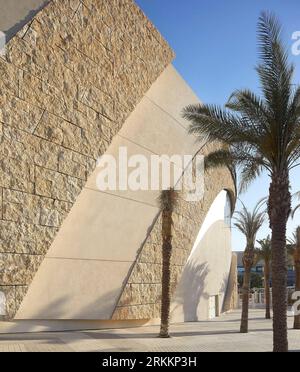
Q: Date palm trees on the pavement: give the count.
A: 5